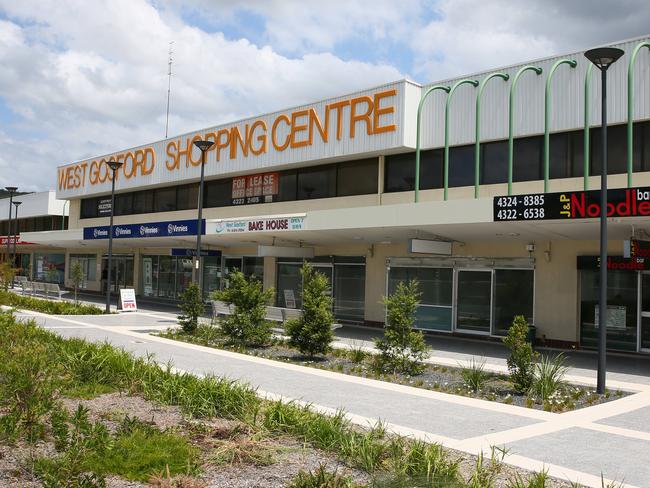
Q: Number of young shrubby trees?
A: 5